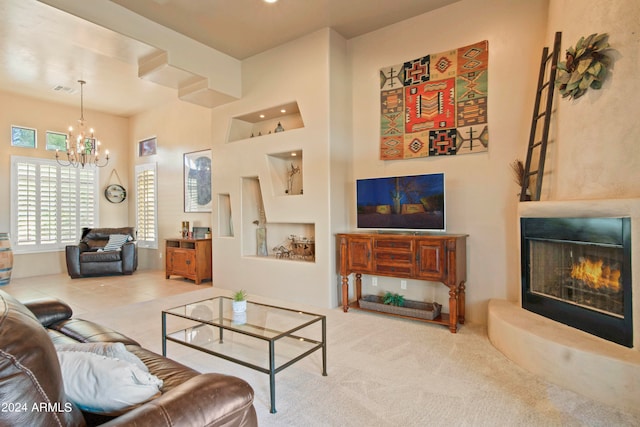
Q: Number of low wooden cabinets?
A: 2